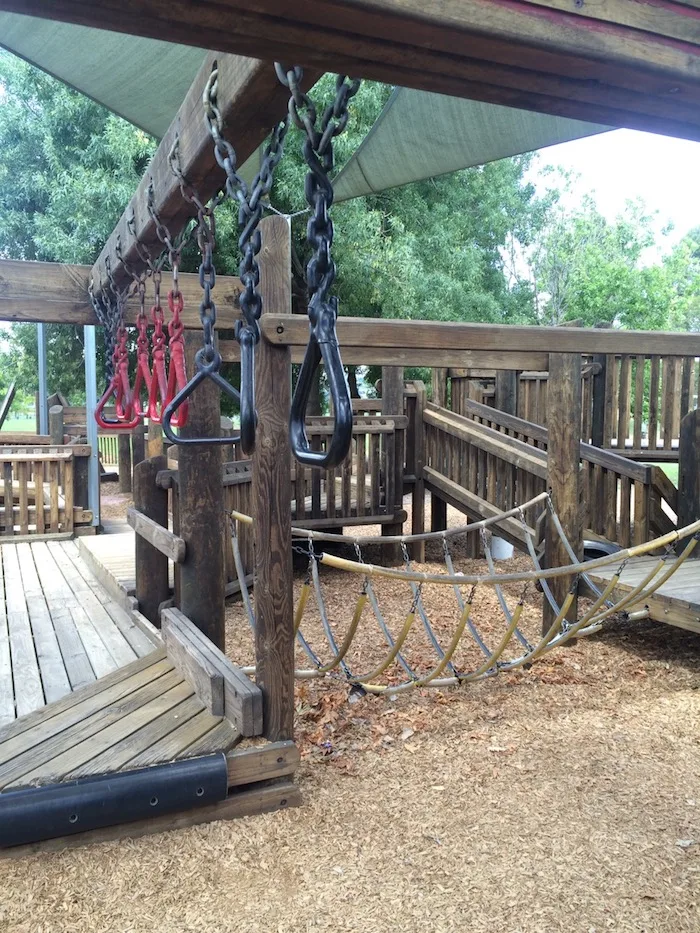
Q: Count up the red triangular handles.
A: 5